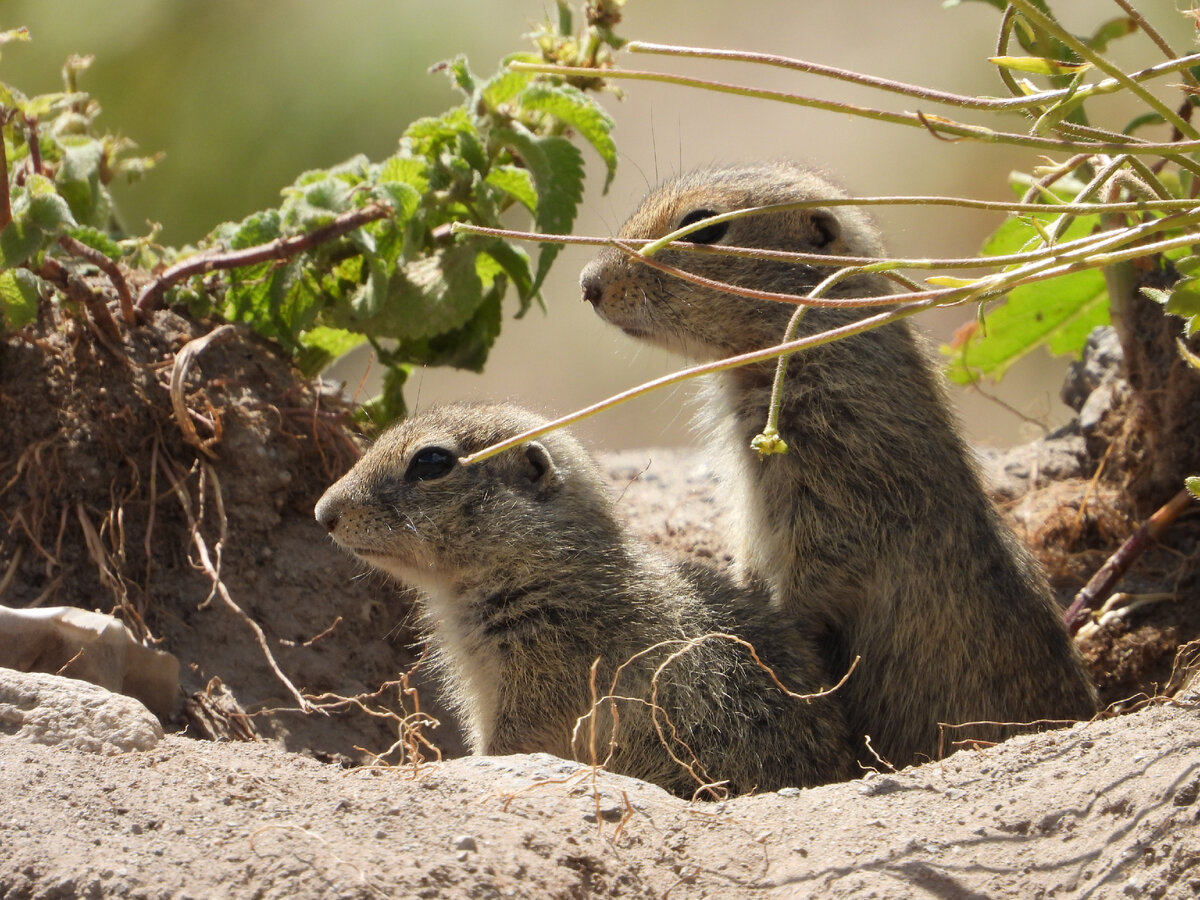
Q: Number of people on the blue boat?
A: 0